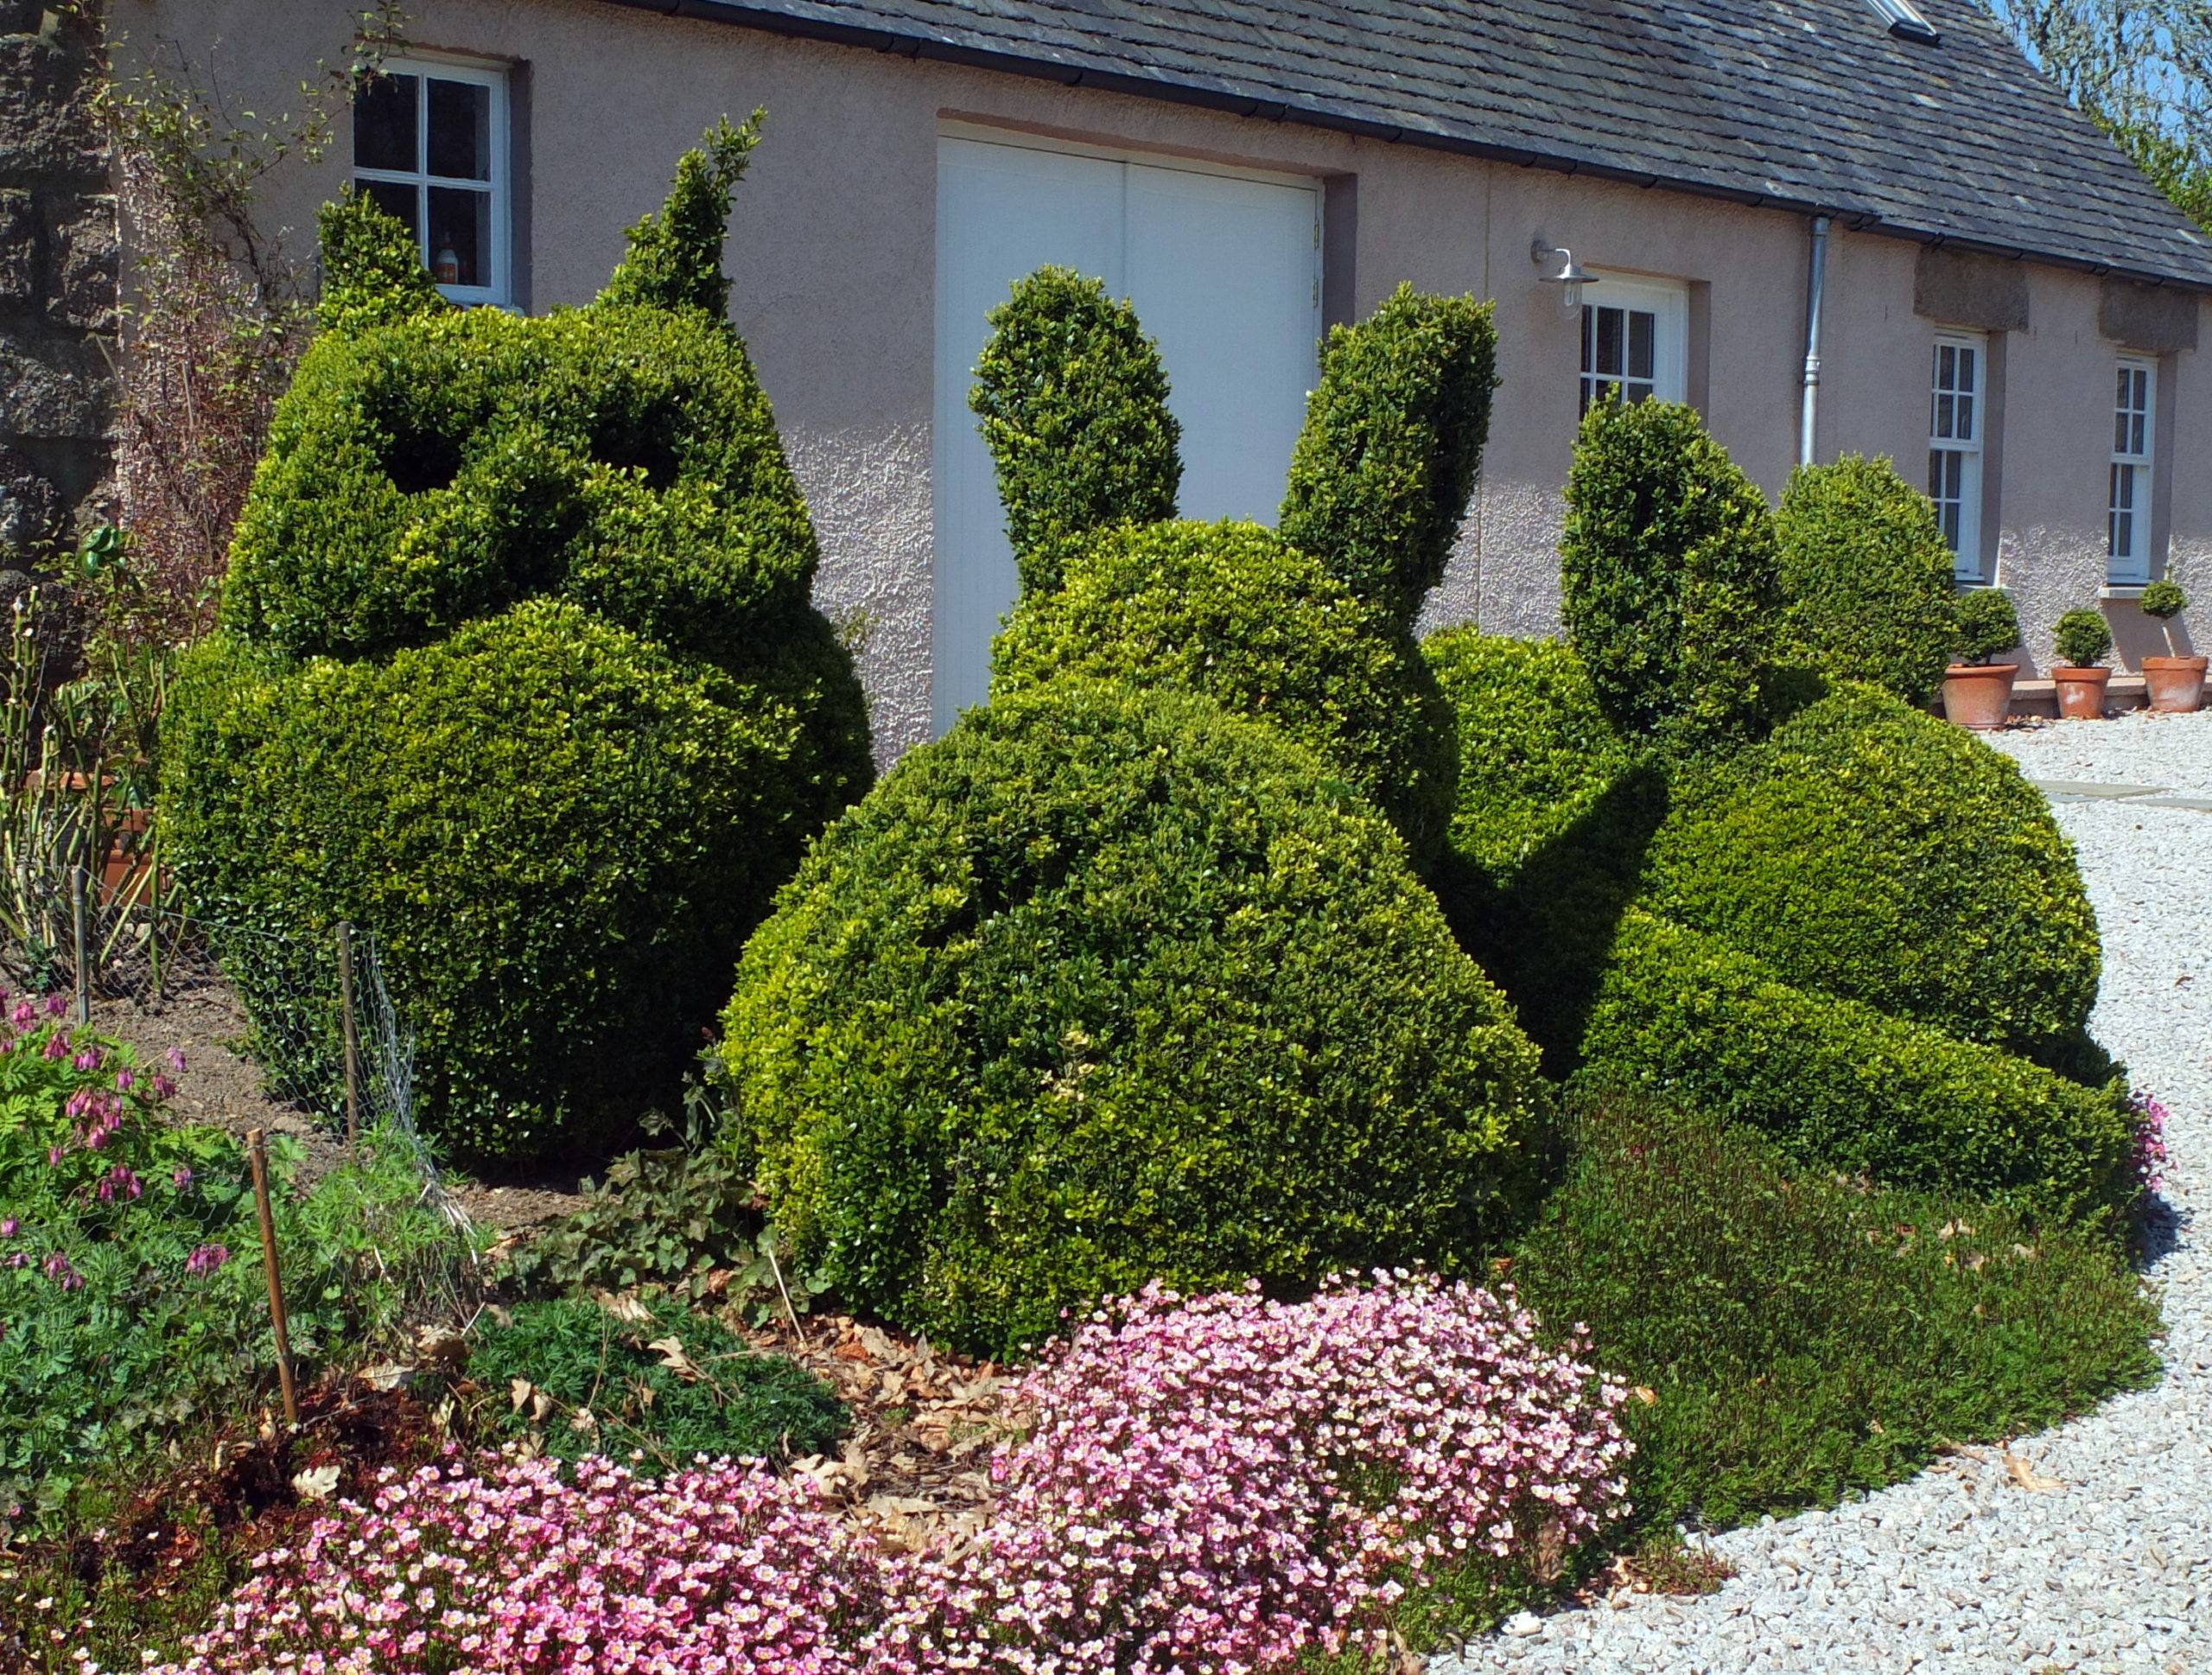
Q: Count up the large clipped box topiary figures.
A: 3